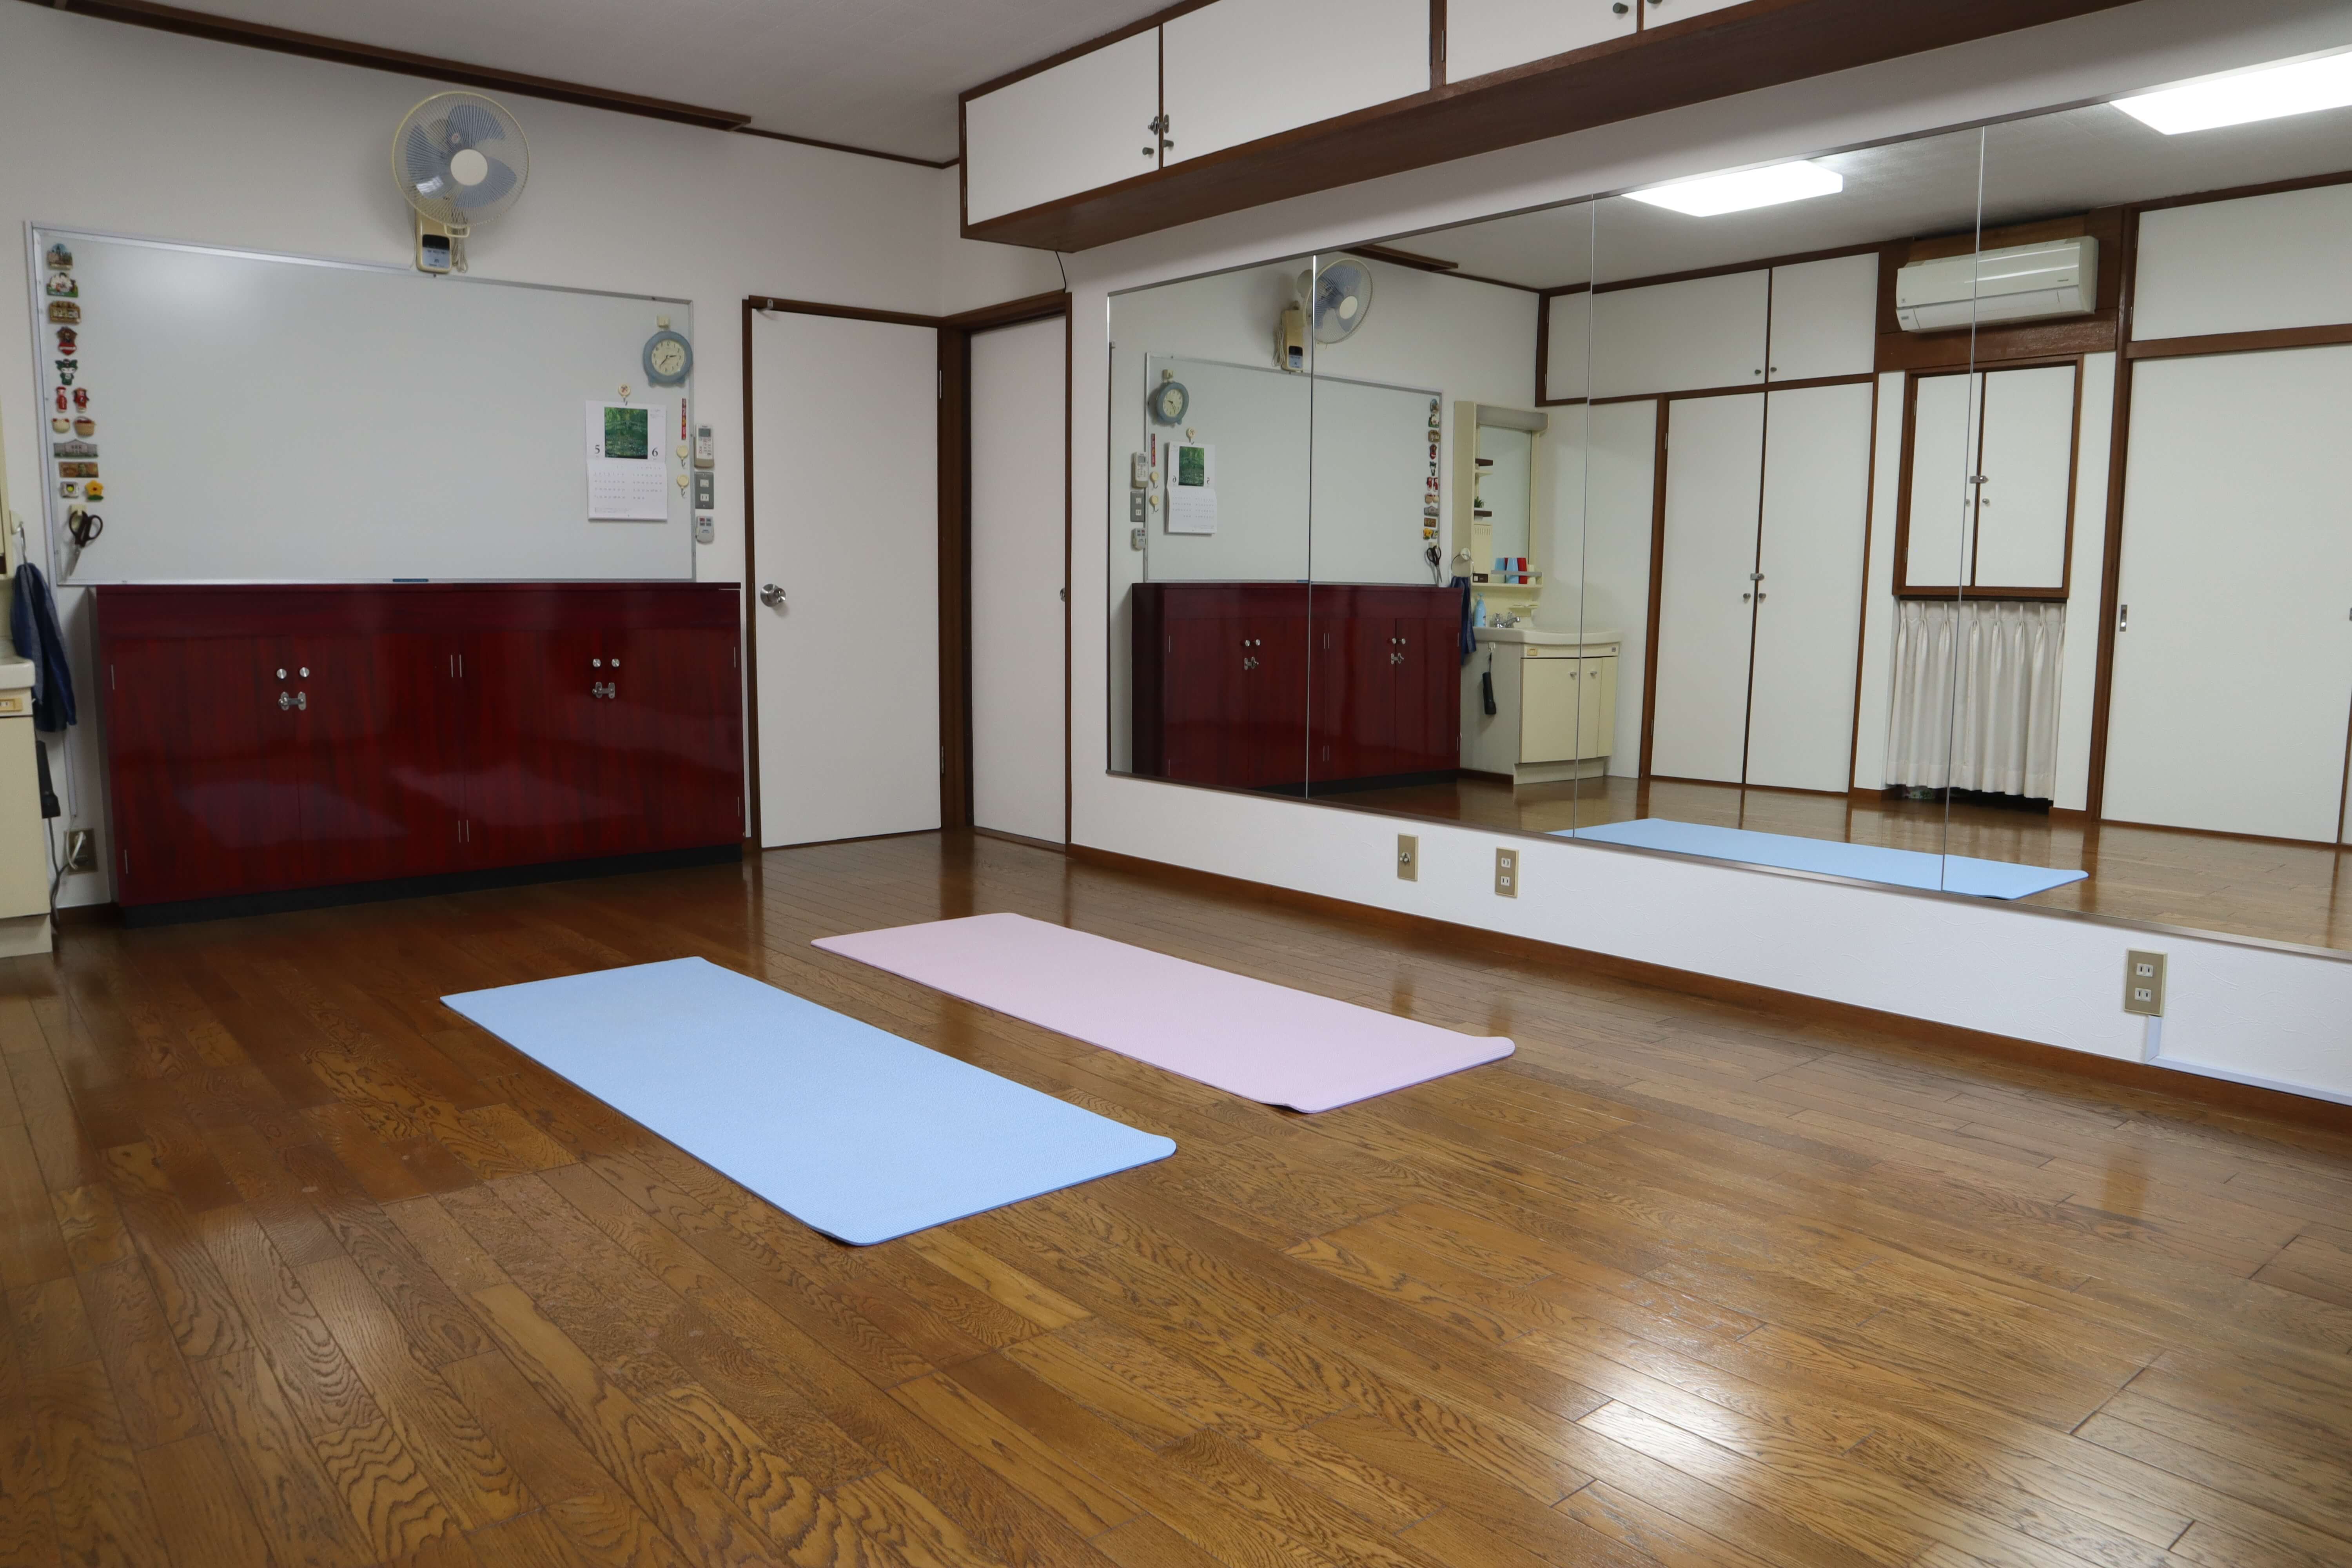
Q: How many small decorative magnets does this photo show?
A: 13